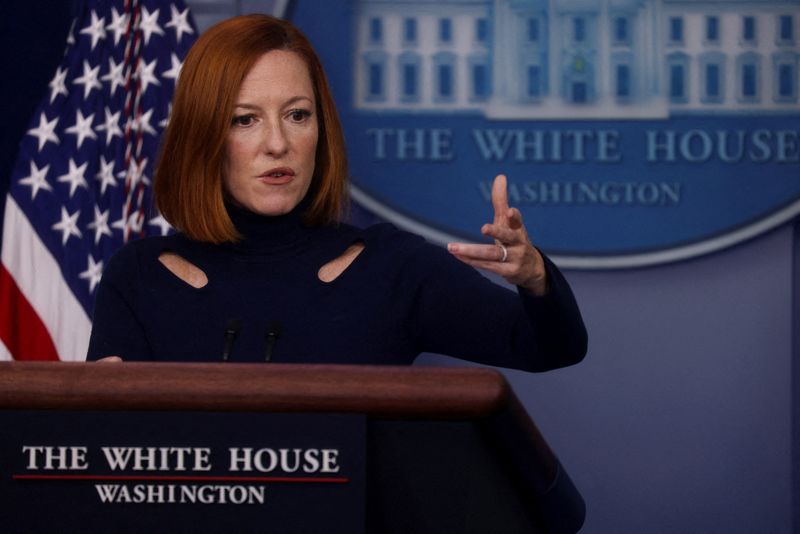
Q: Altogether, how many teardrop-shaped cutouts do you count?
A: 2